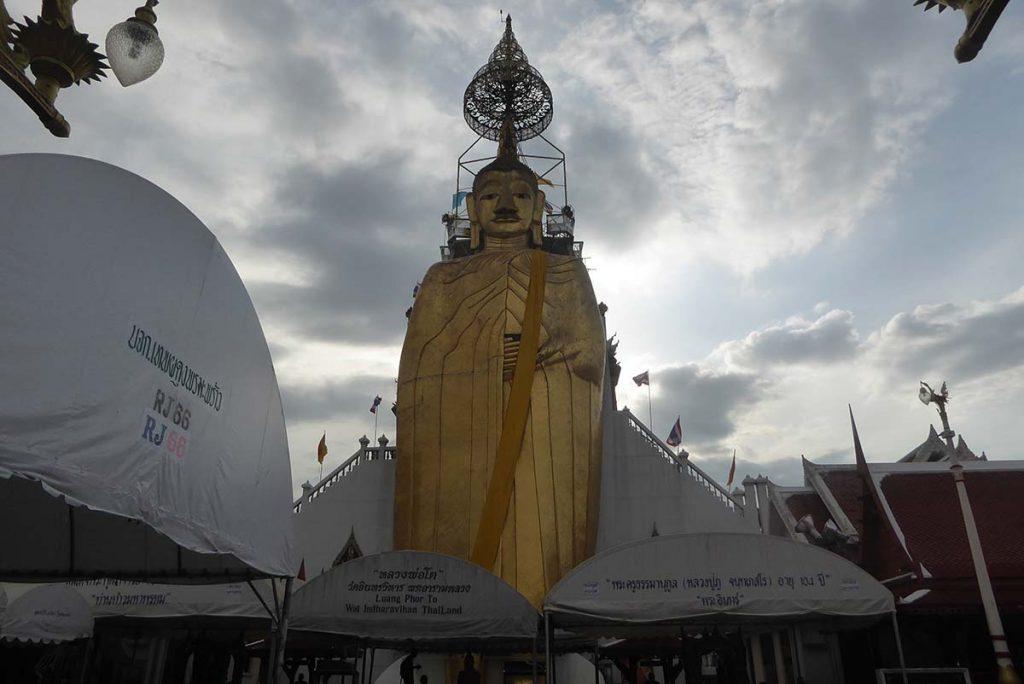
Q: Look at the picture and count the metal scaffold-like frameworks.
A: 1